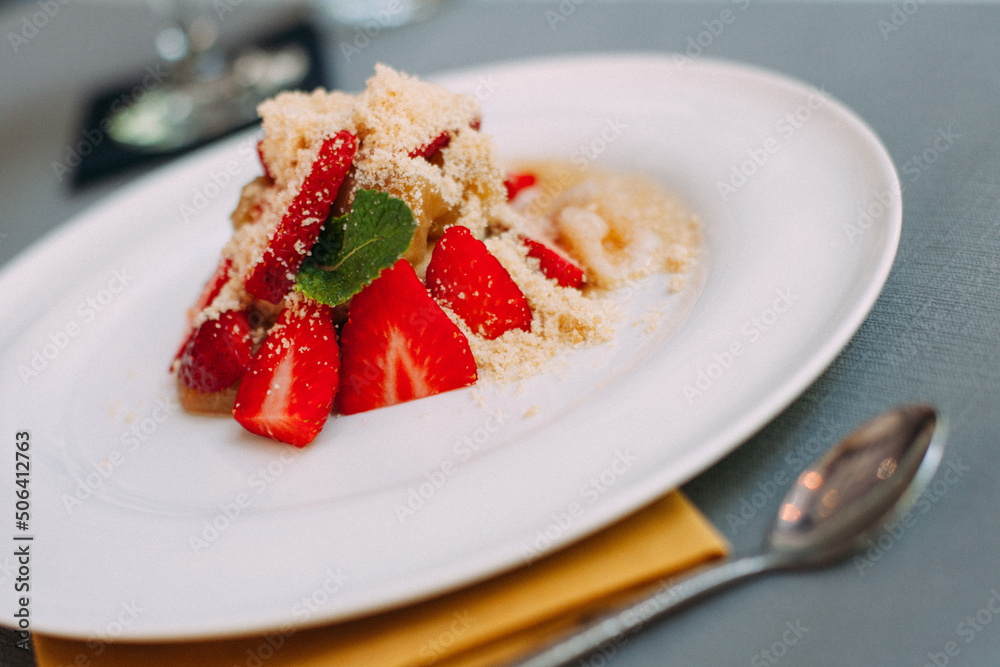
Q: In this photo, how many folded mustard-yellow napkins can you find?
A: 1